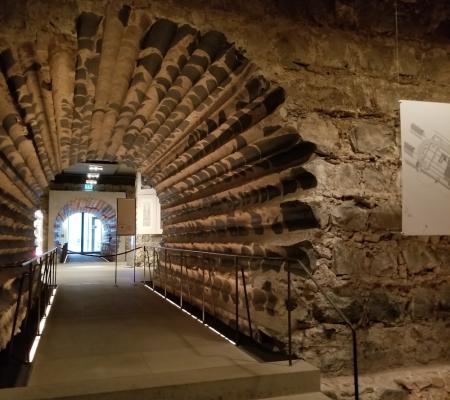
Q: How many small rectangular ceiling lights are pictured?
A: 3